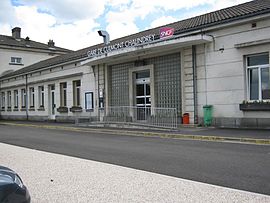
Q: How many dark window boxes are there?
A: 3